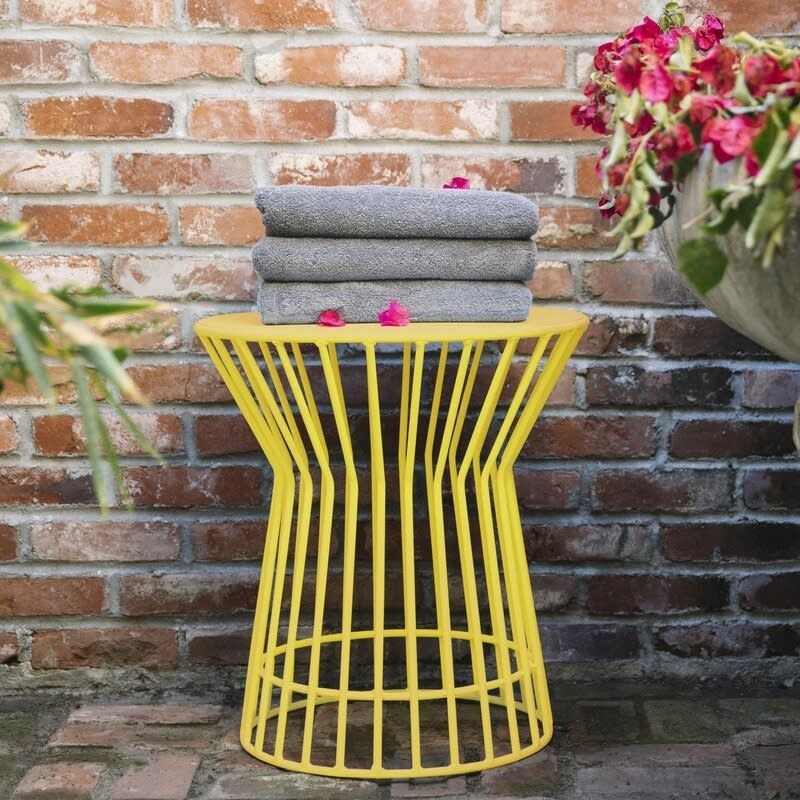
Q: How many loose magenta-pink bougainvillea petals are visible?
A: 3